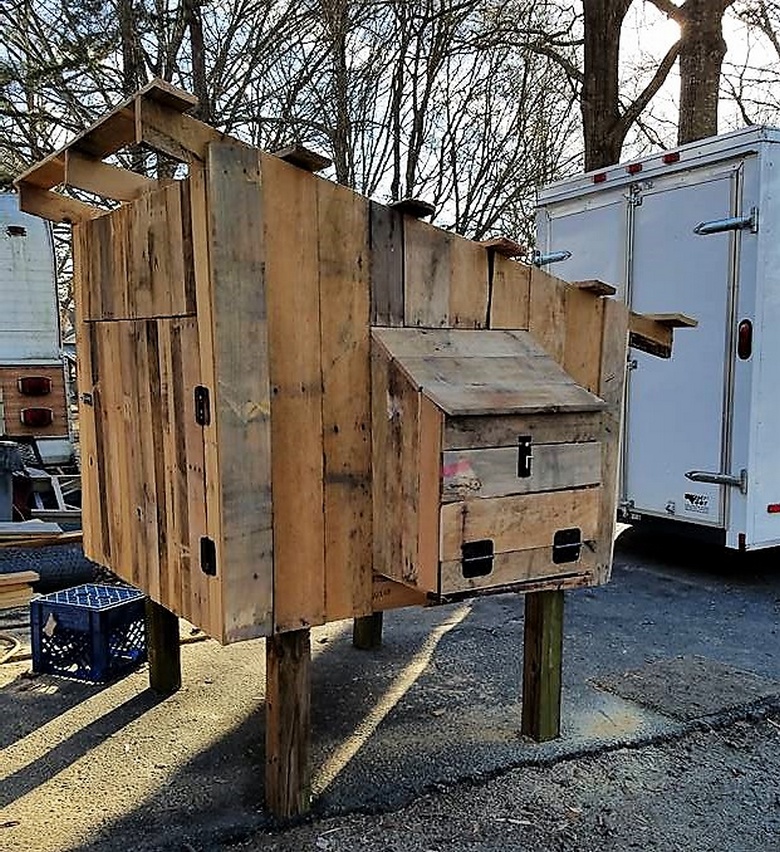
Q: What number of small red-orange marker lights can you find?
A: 3